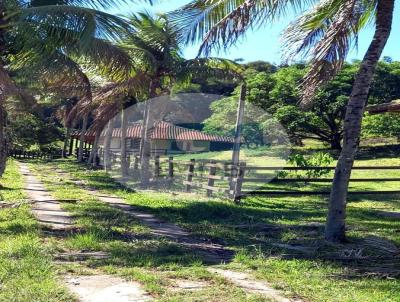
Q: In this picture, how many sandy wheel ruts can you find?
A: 2